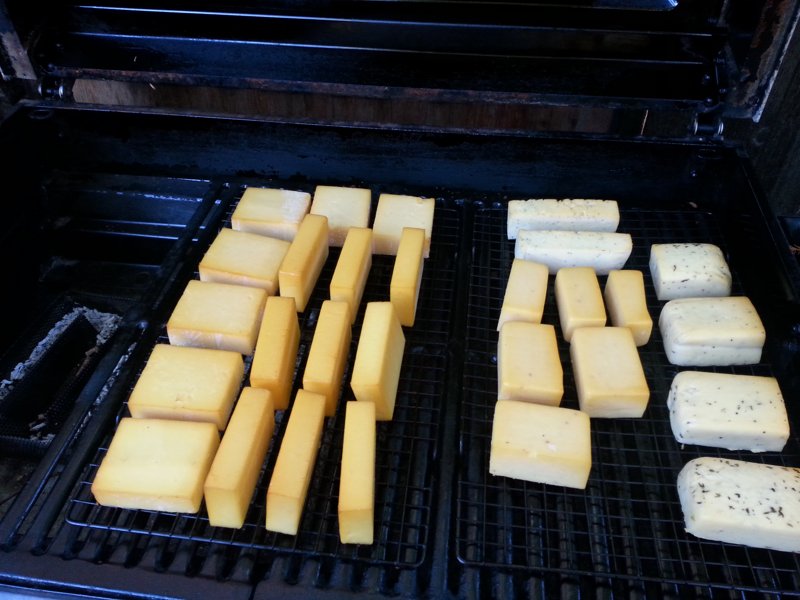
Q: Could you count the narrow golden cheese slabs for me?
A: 9